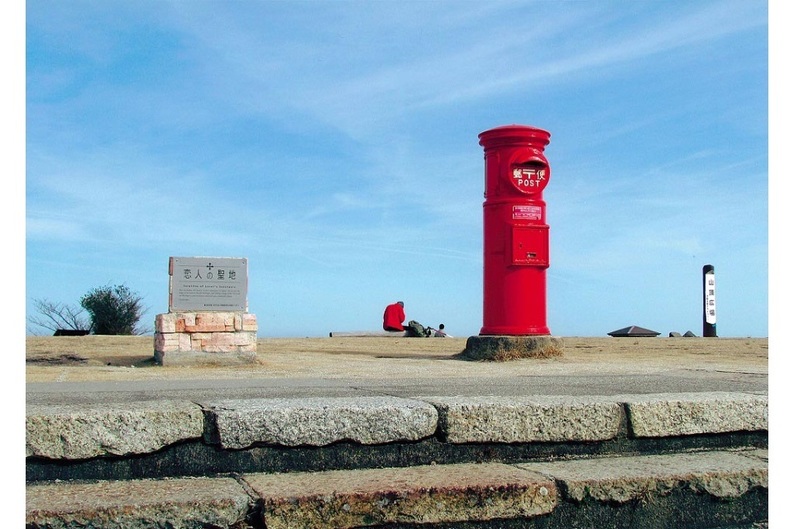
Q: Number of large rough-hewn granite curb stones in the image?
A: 7